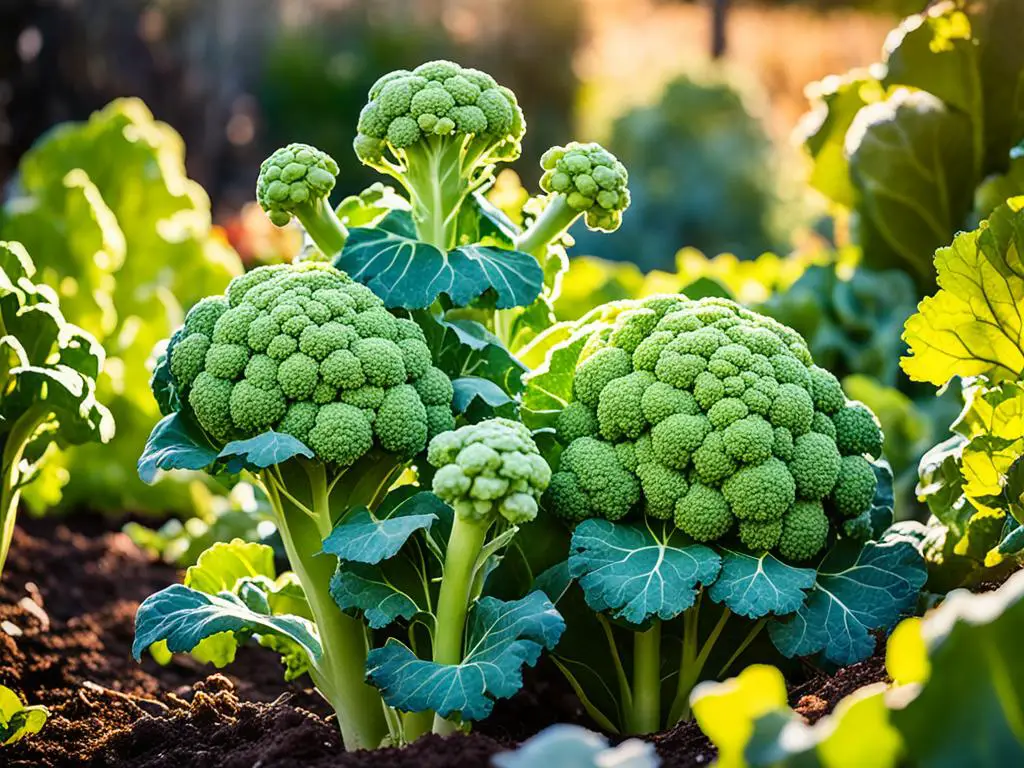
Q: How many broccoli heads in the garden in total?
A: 6